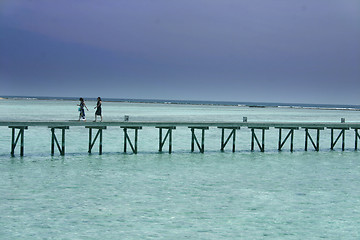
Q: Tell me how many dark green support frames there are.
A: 12